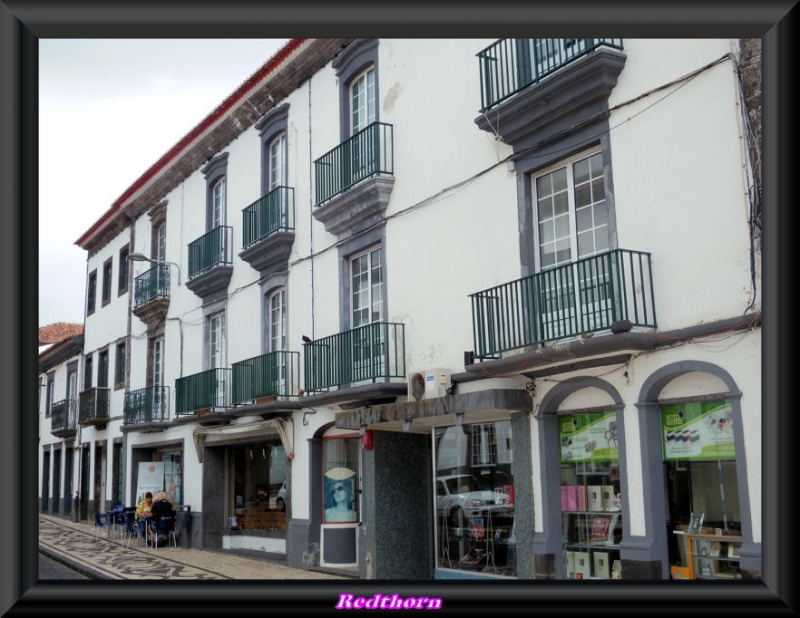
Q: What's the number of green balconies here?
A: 10